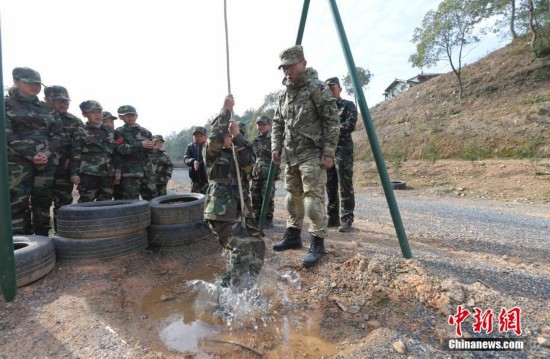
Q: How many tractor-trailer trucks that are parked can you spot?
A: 0